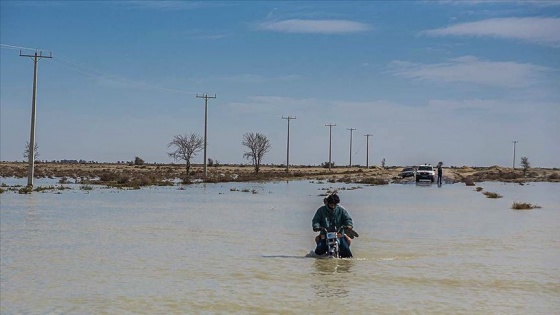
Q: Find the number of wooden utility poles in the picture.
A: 7